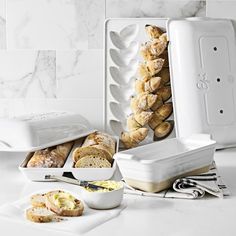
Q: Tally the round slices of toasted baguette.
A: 3